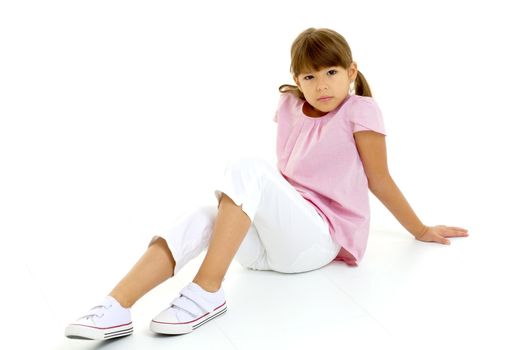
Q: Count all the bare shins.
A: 2